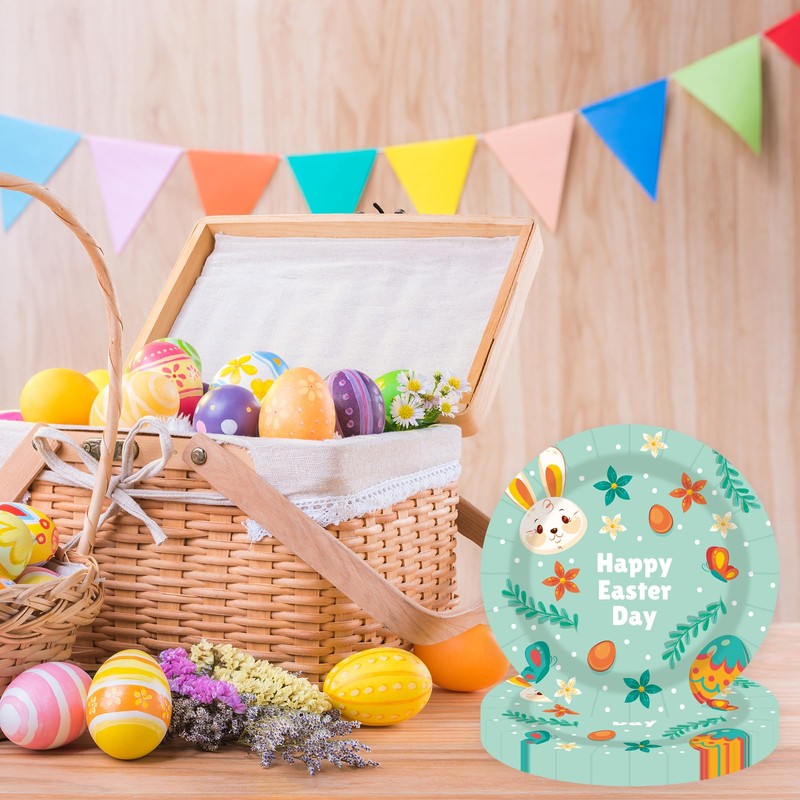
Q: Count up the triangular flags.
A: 9